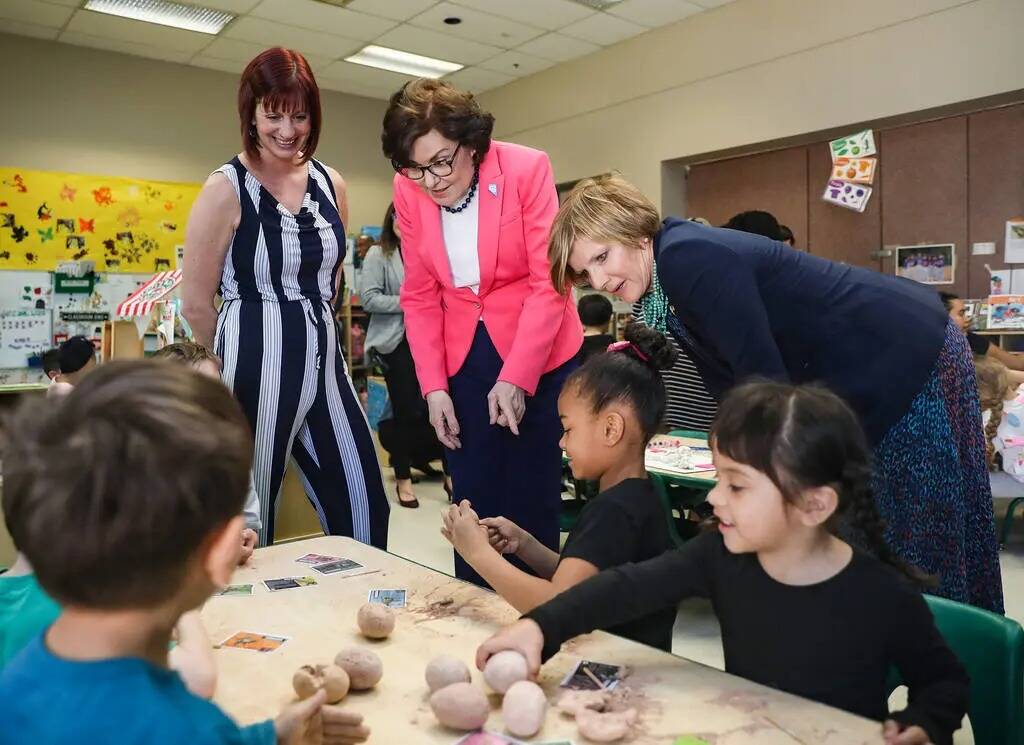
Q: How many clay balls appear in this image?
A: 7